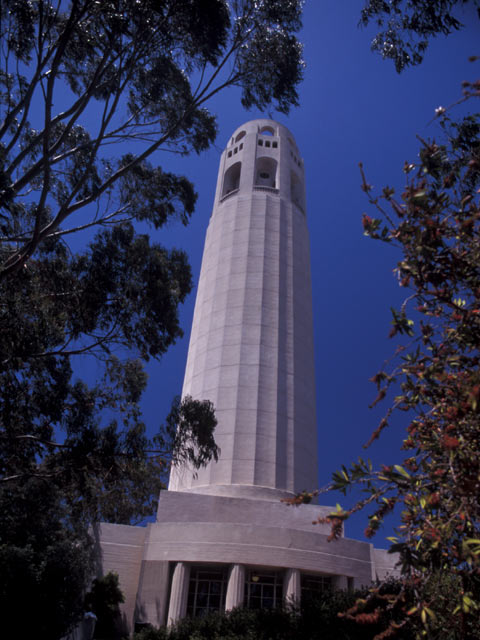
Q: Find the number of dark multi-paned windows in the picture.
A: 3